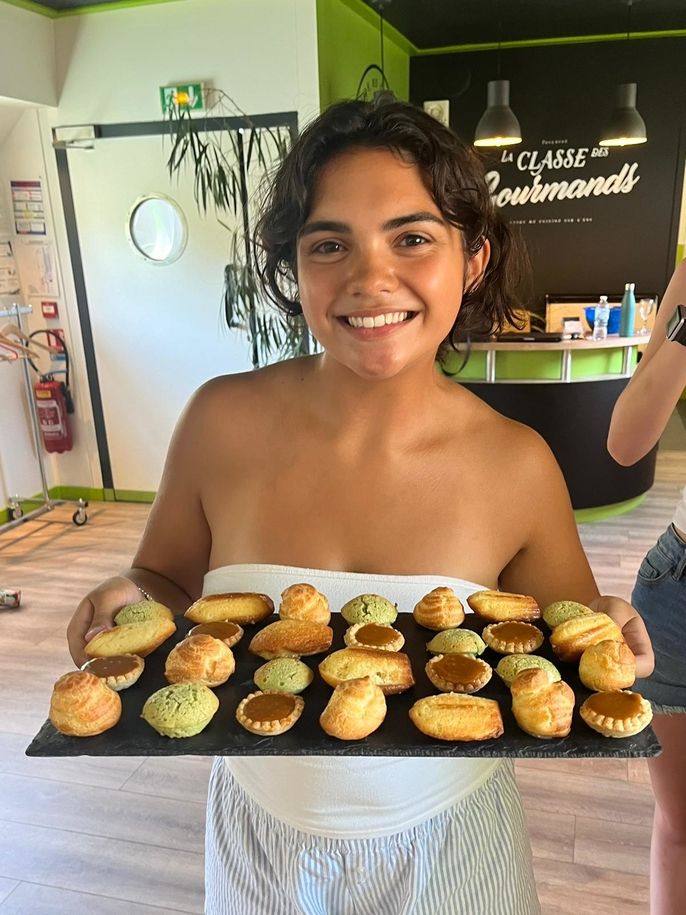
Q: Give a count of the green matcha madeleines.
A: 7